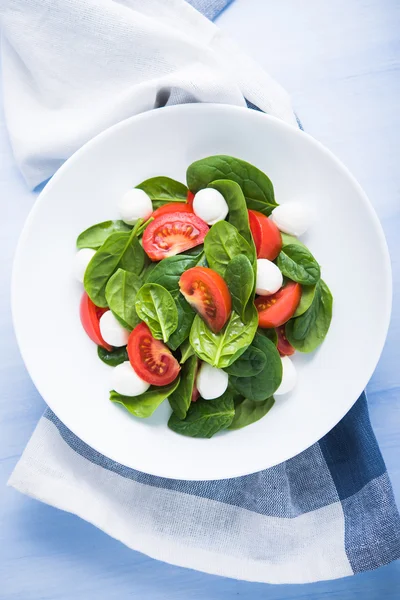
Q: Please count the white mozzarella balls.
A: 9